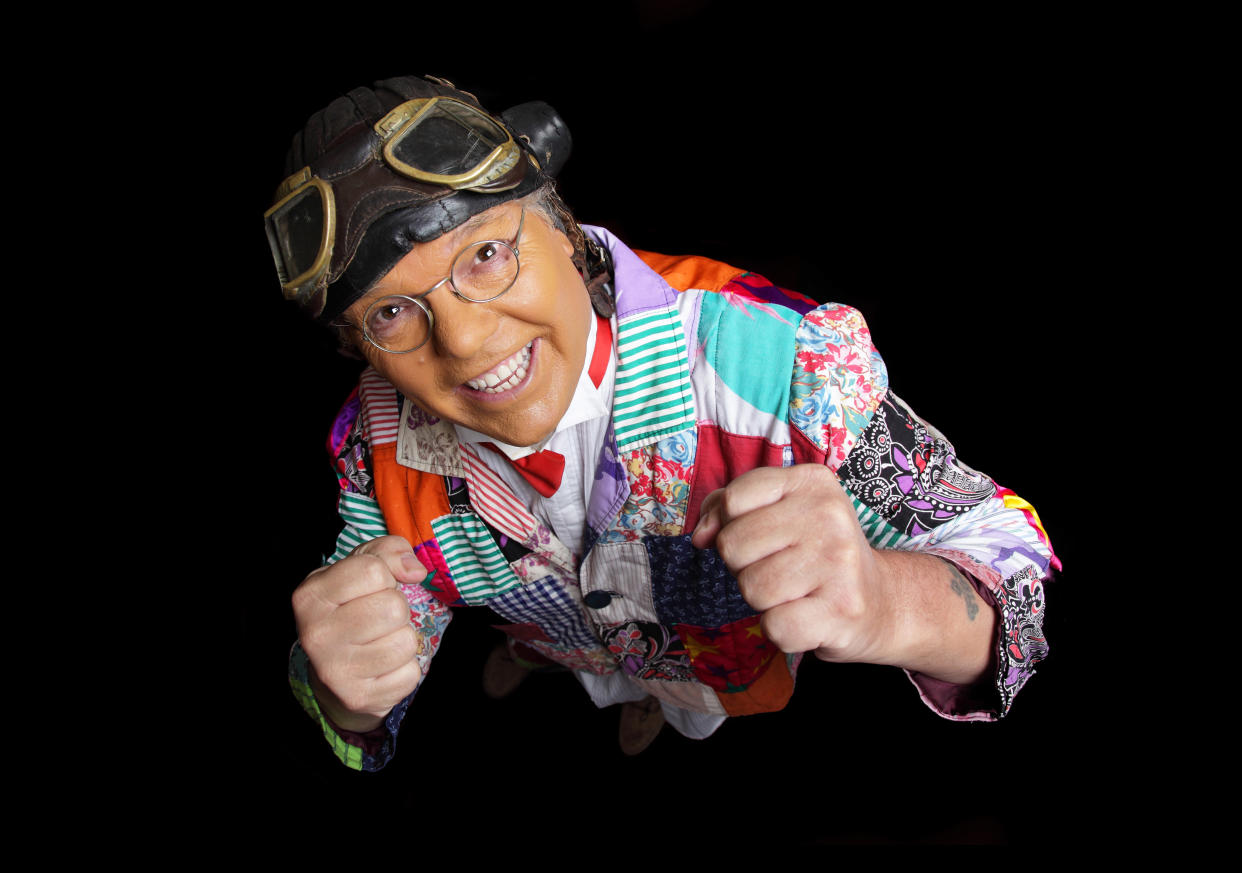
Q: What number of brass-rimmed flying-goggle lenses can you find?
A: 2